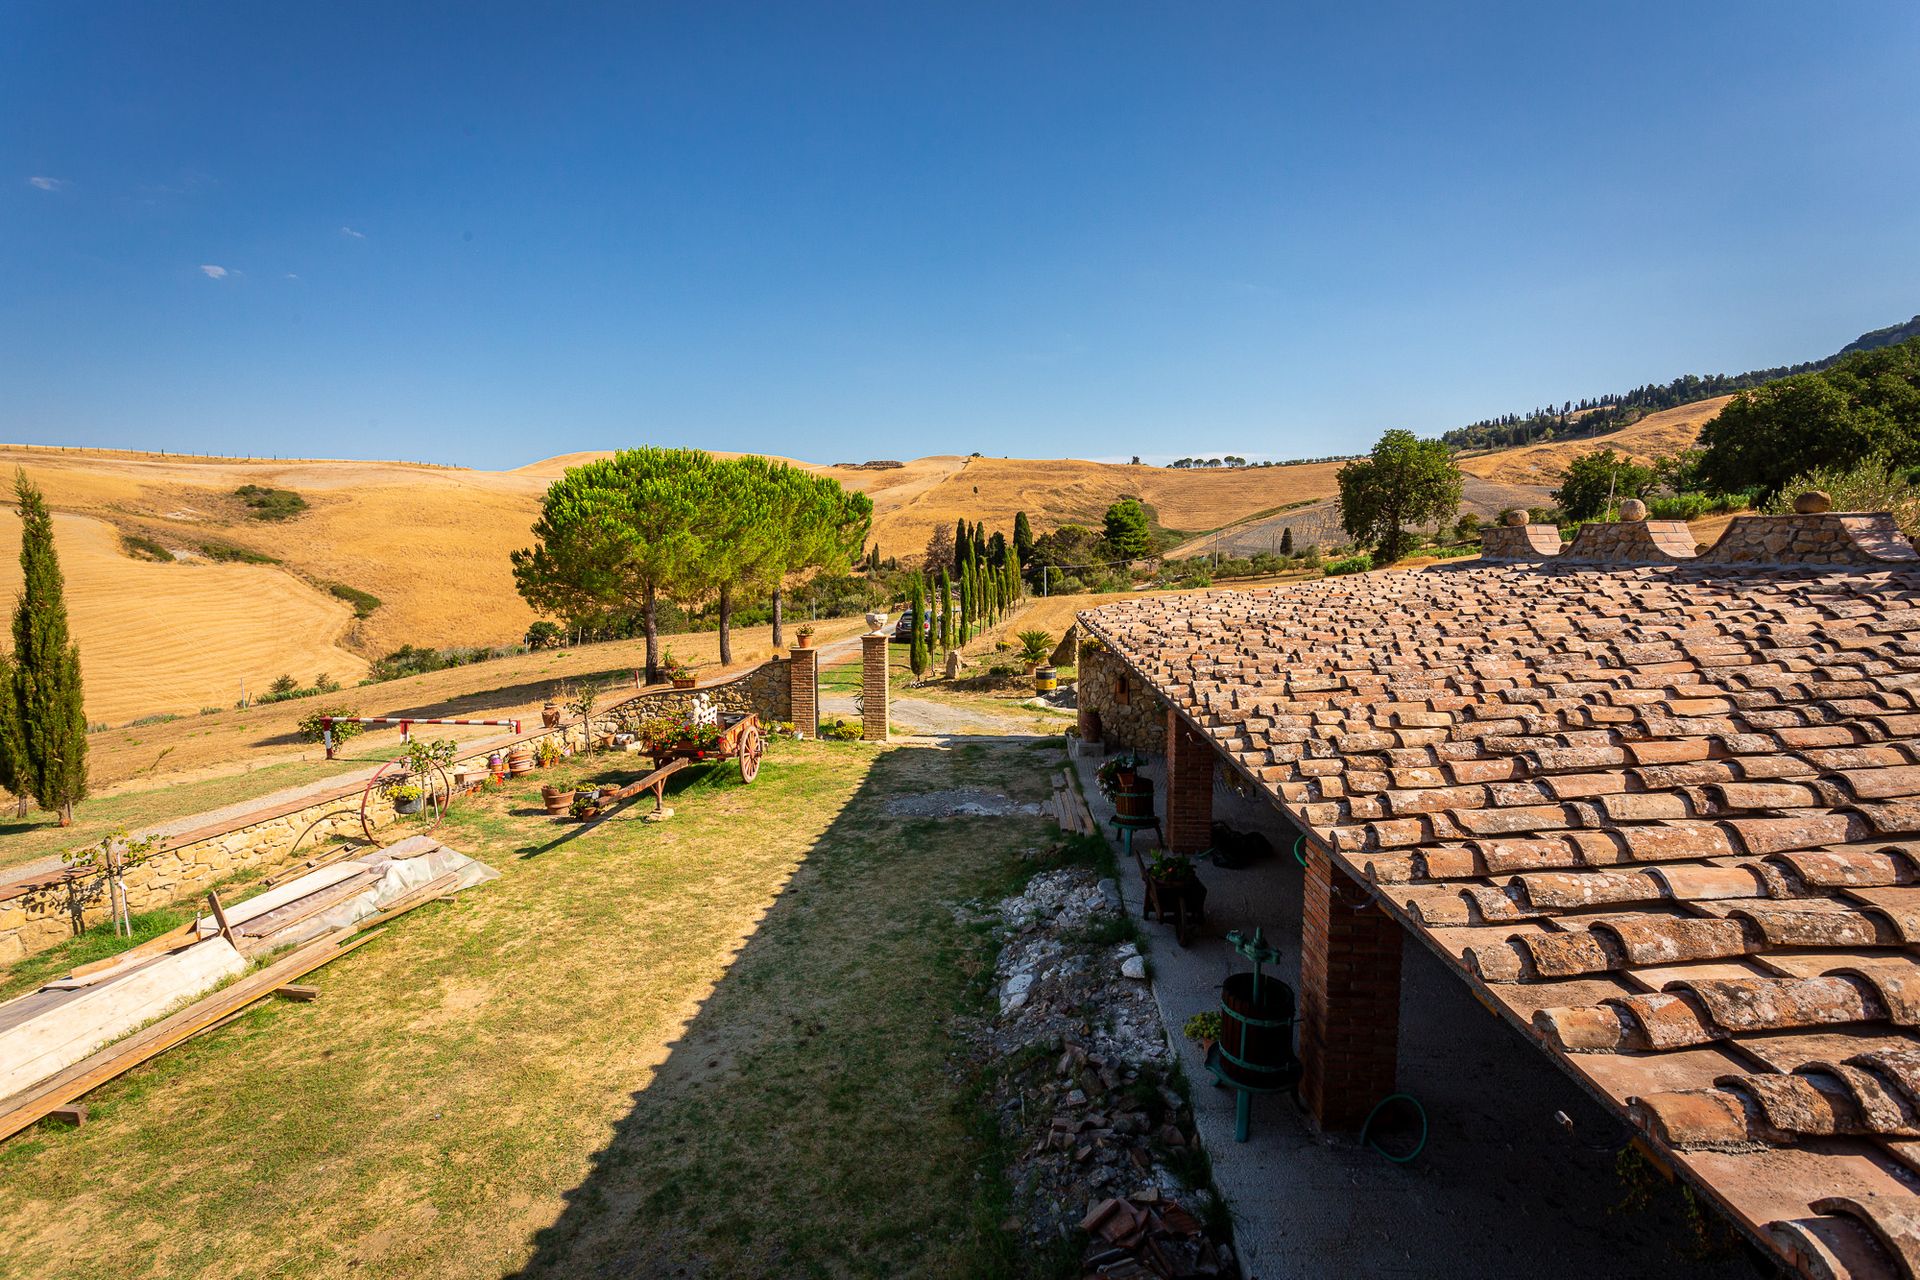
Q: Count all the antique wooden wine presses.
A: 2